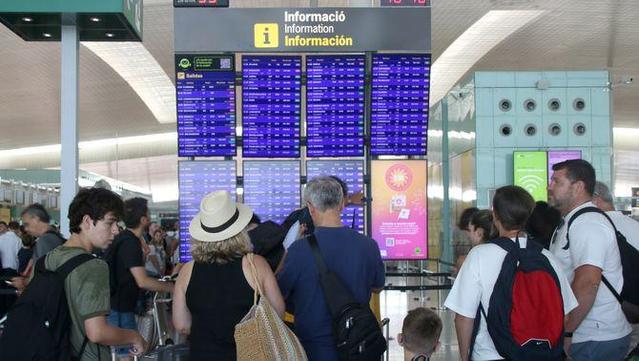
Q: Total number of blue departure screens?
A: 7